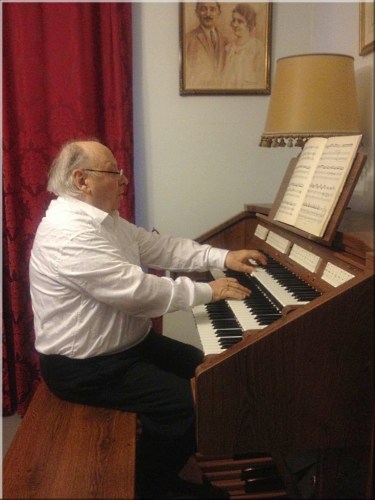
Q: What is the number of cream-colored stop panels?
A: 4